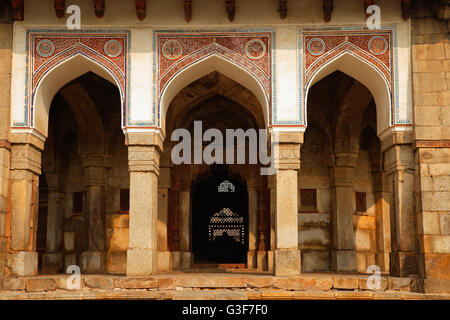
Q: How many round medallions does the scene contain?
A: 6